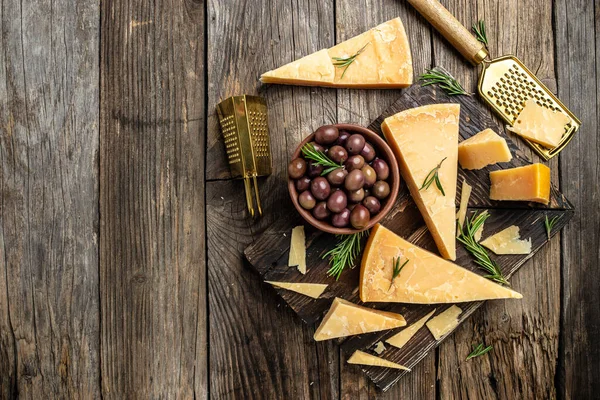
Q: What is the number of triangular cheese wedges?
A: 4